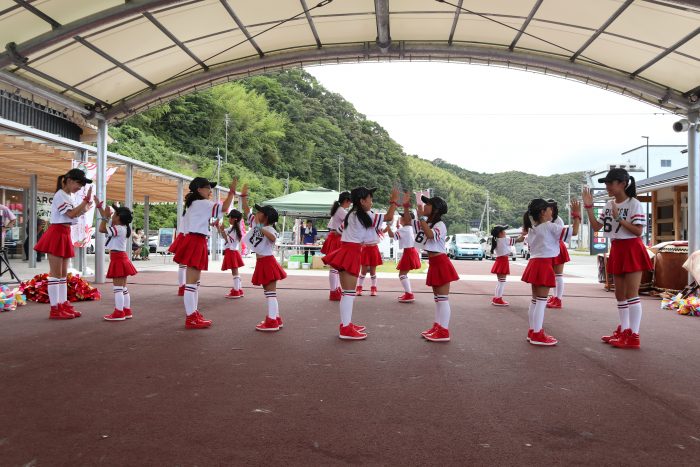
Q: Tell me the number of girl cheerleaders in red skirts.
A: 15